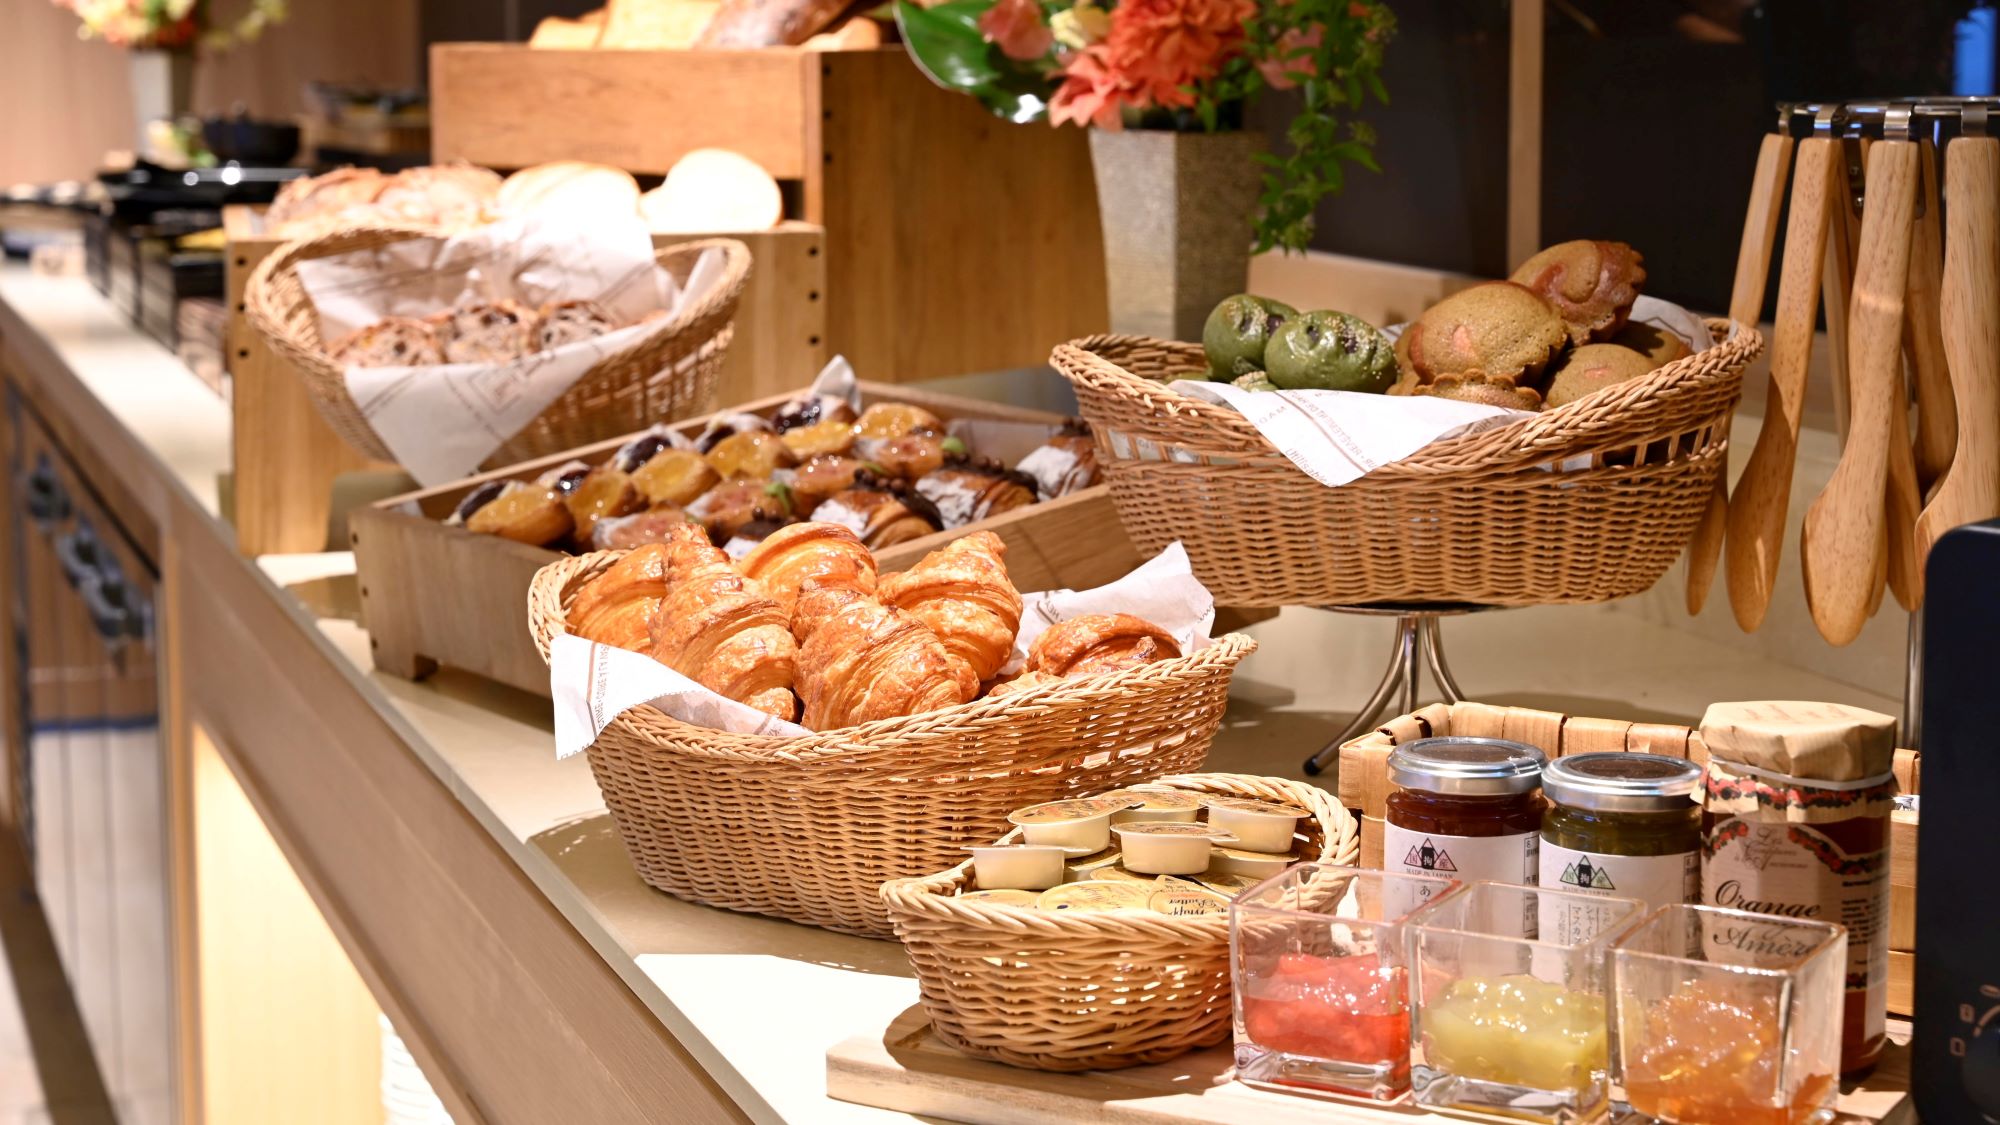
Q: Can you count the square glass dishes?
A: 3